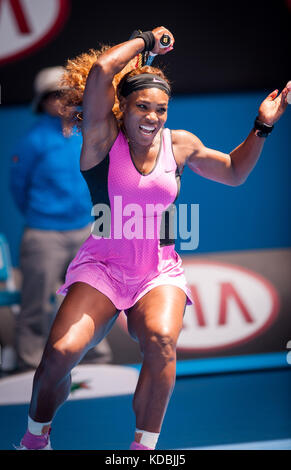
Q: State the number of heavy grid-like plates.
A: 0